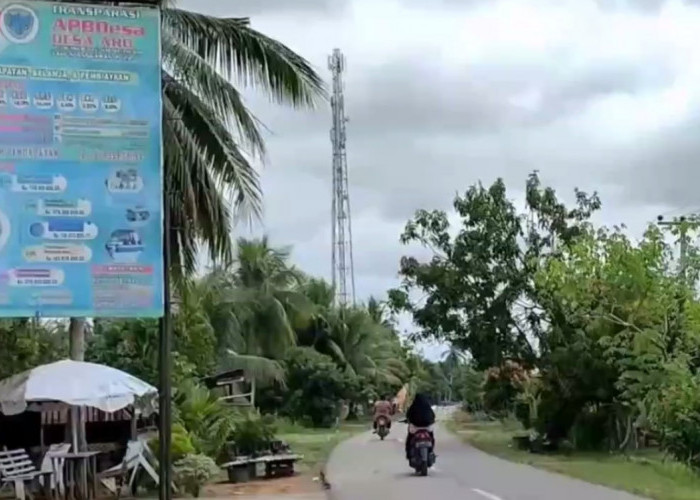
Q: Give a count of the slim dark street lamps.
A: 0